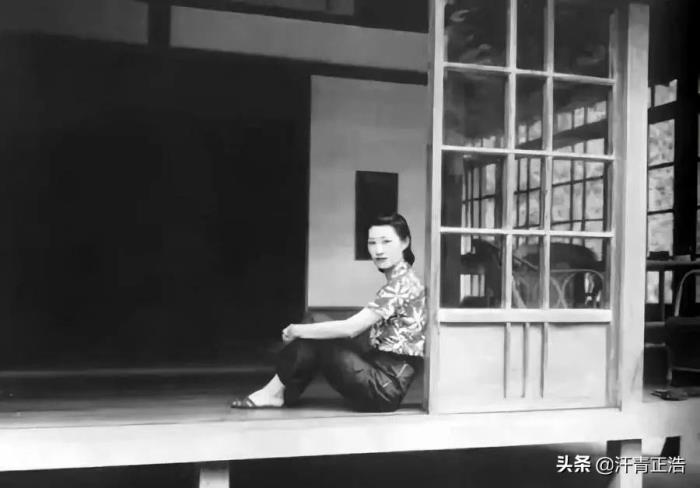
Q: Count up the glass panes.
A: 12